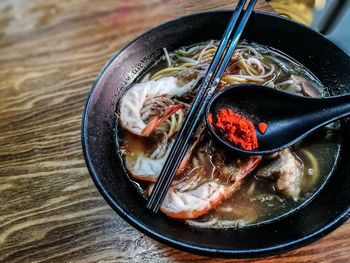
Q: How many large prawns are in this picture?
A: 3